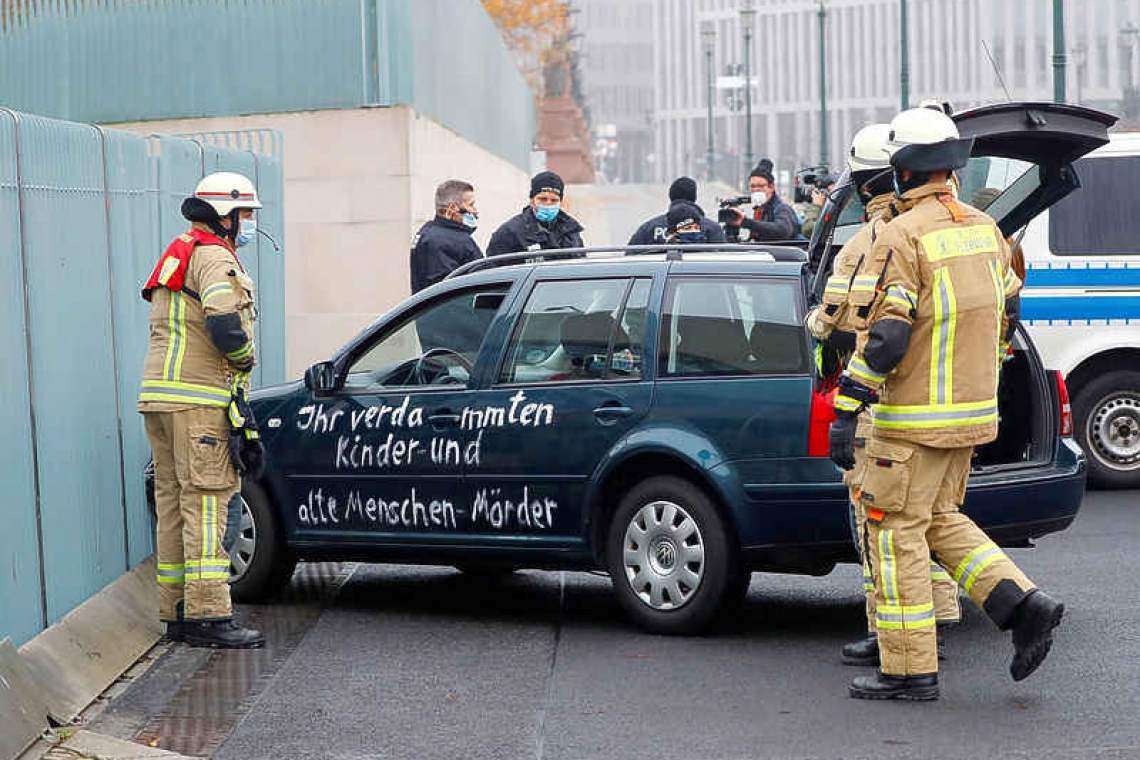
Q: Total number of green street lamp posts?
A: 5